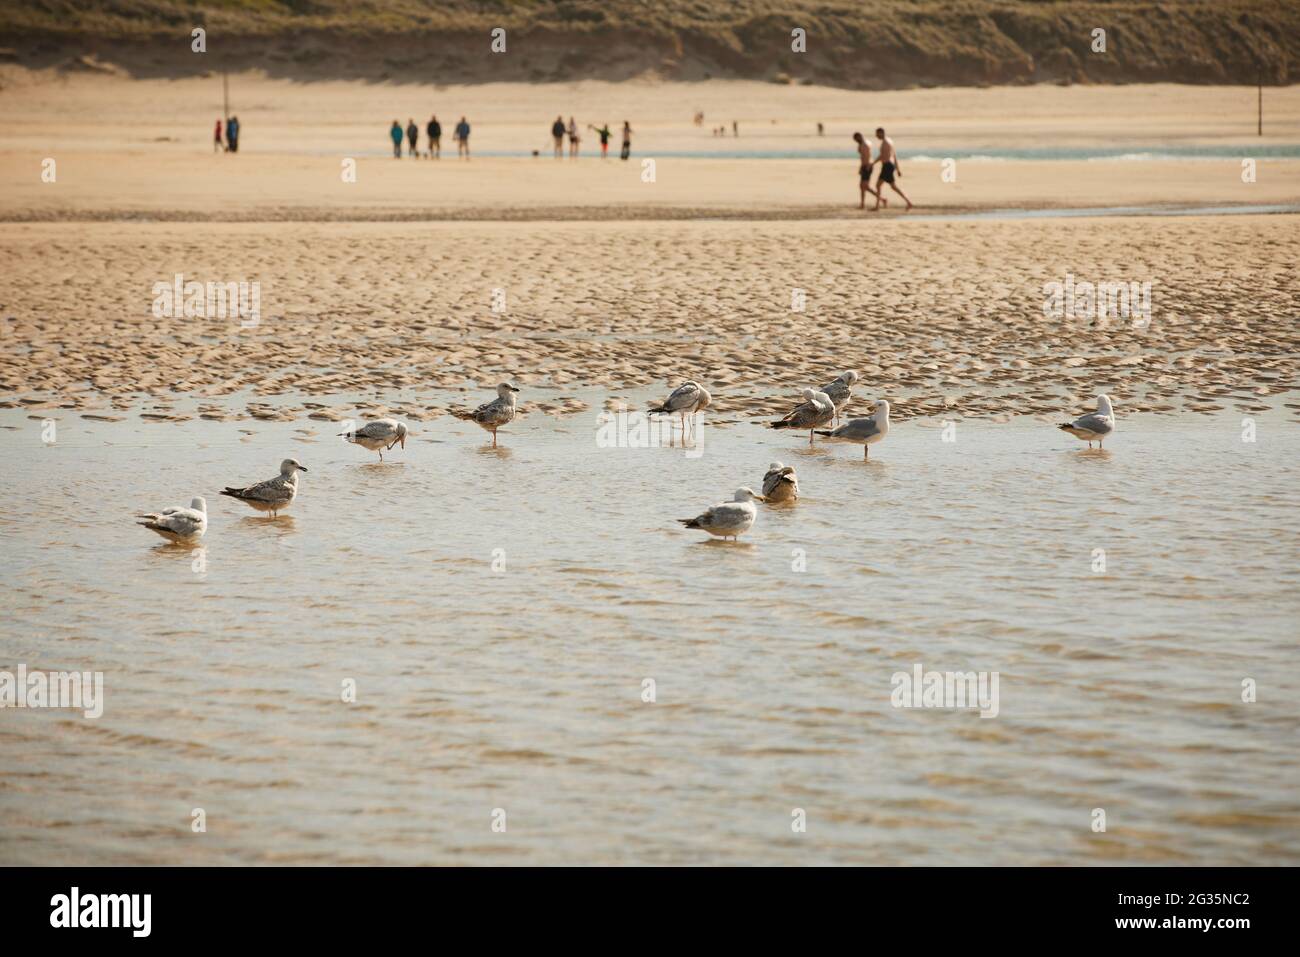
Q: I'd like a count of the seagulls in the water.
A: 11